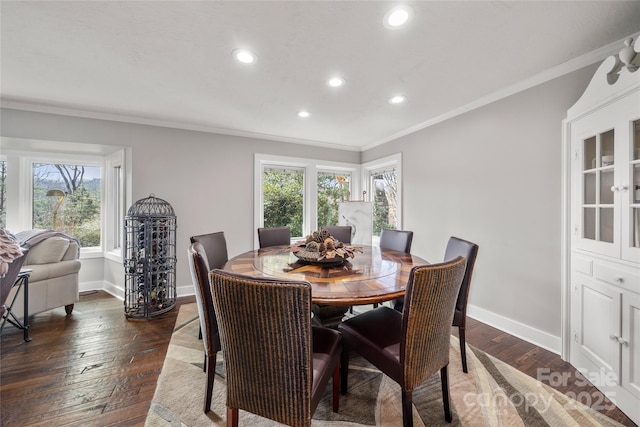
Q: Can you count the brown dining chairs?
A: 8